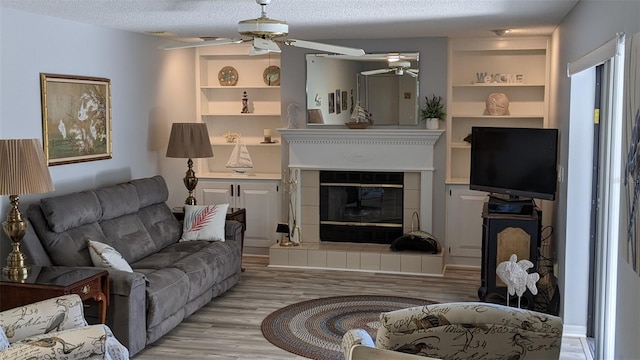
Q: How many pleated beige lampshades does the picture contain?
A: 2